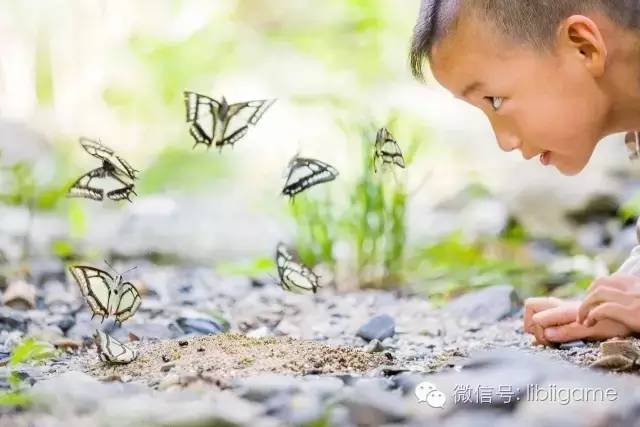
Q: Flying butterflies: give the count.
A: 6